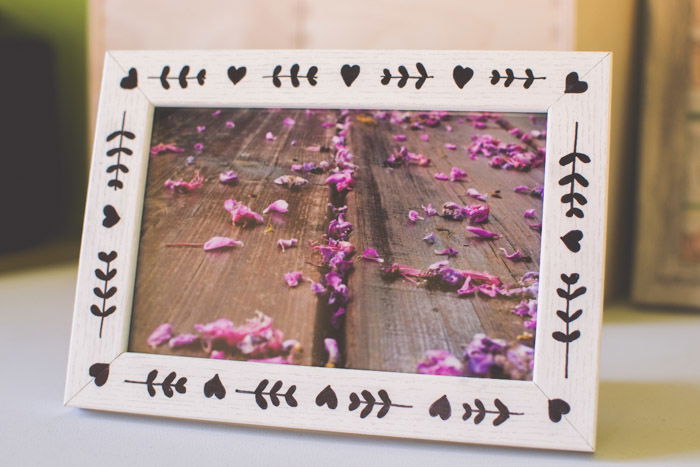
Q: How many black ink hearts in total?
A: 12